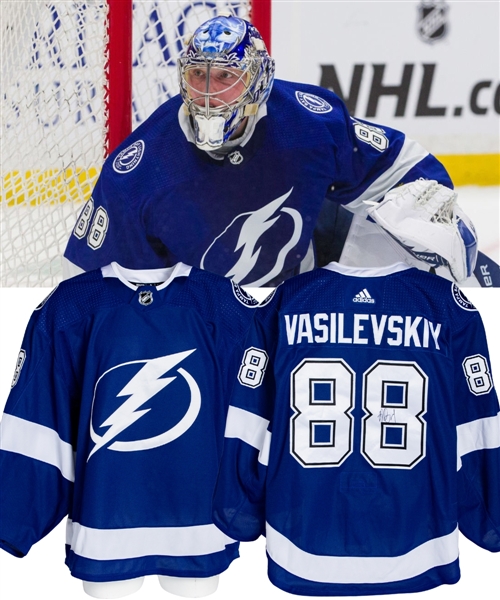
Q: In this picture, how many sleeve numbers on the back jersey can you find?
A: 2